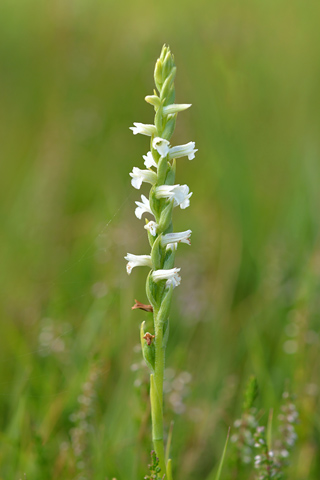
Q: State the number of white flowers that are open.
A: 11